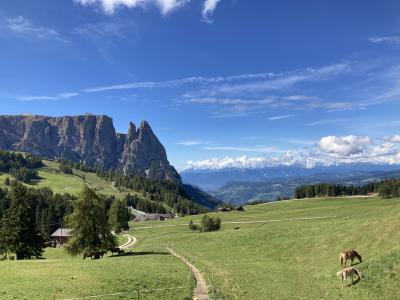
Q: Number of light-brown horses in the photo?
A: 2